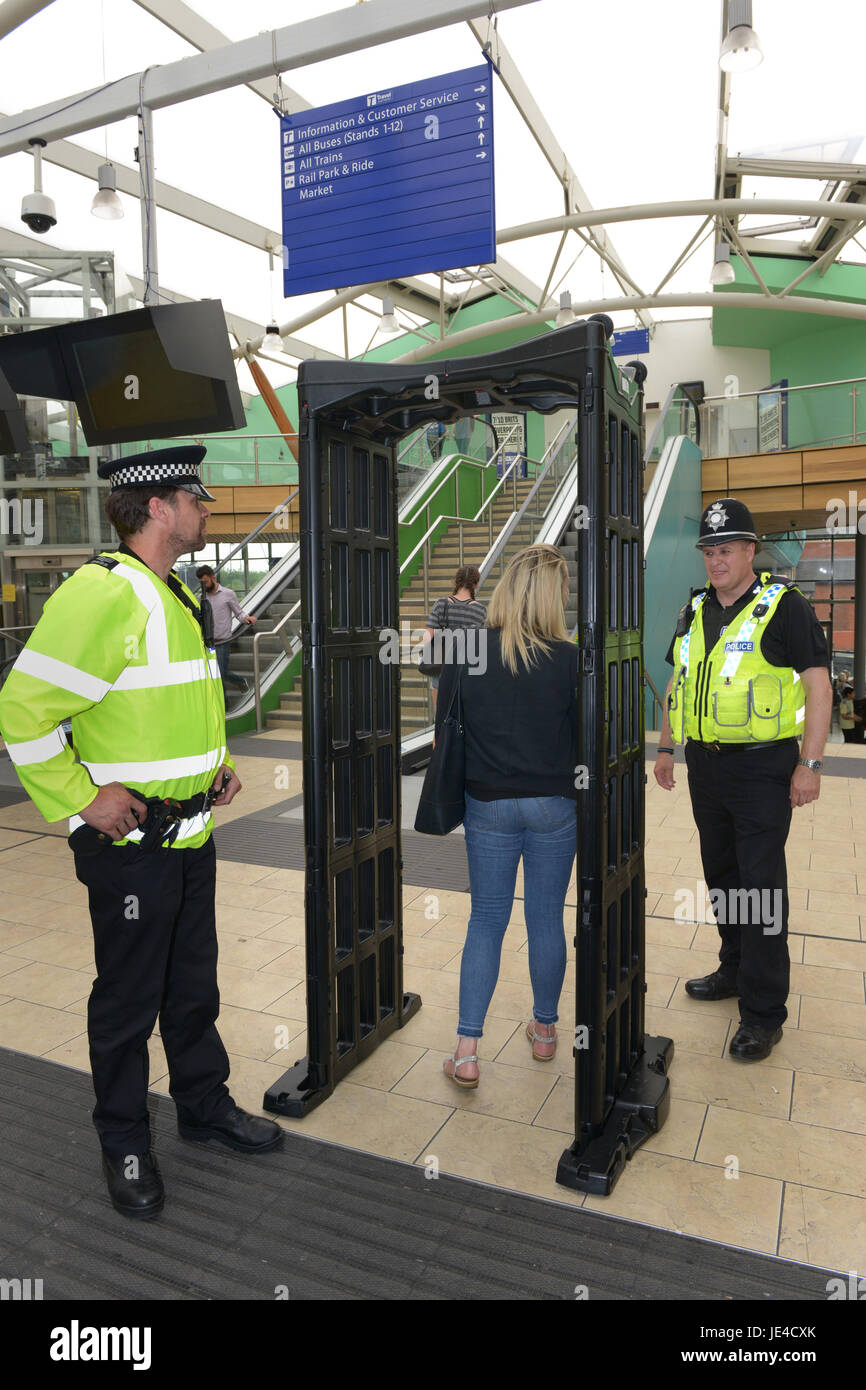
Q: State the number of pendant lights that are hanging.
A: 6